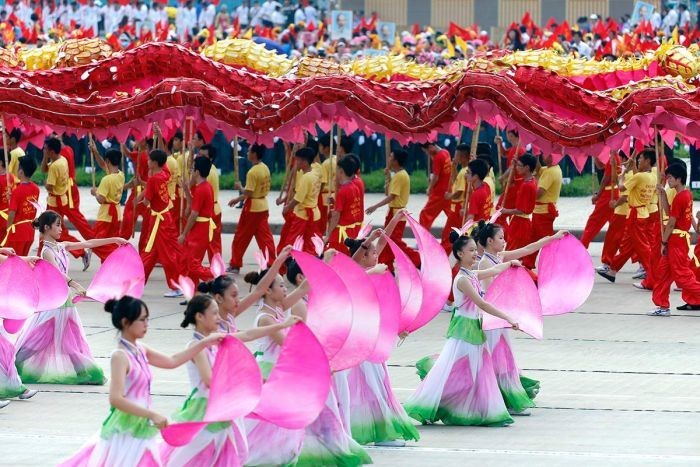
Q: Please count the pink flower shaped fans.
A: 12